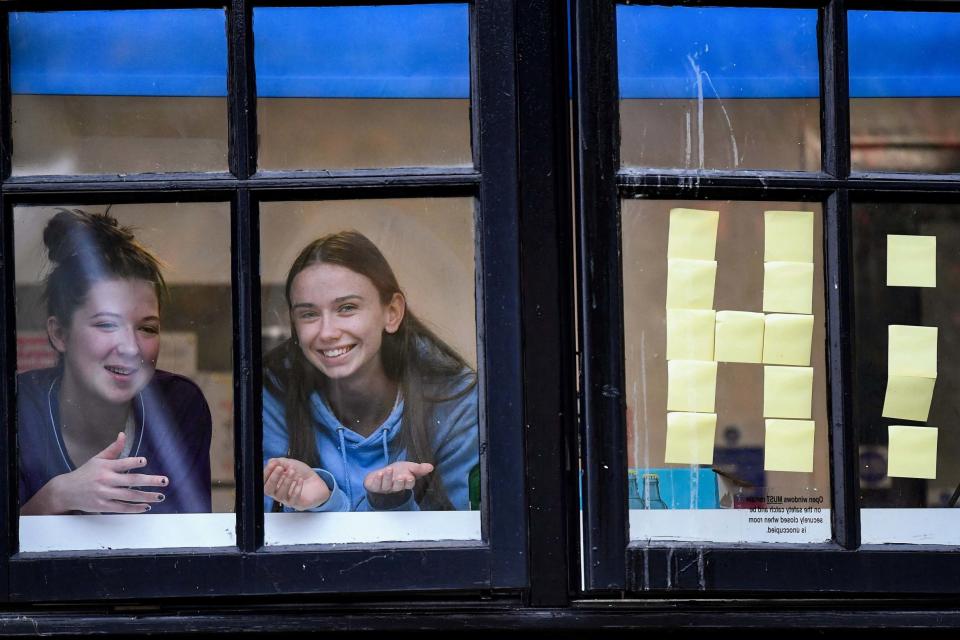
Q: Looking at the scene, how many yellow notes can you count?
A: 15